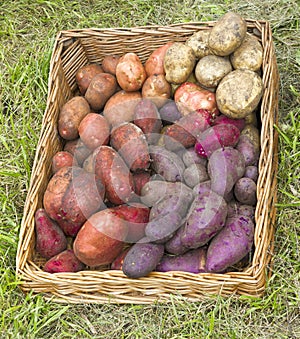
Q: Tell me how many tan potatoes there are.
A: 6